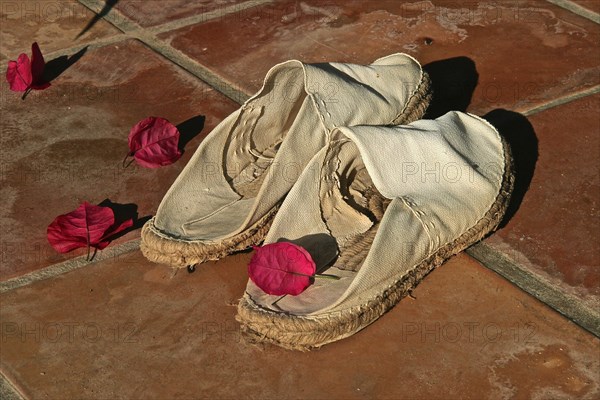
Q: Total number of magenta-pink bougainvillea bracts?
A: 4